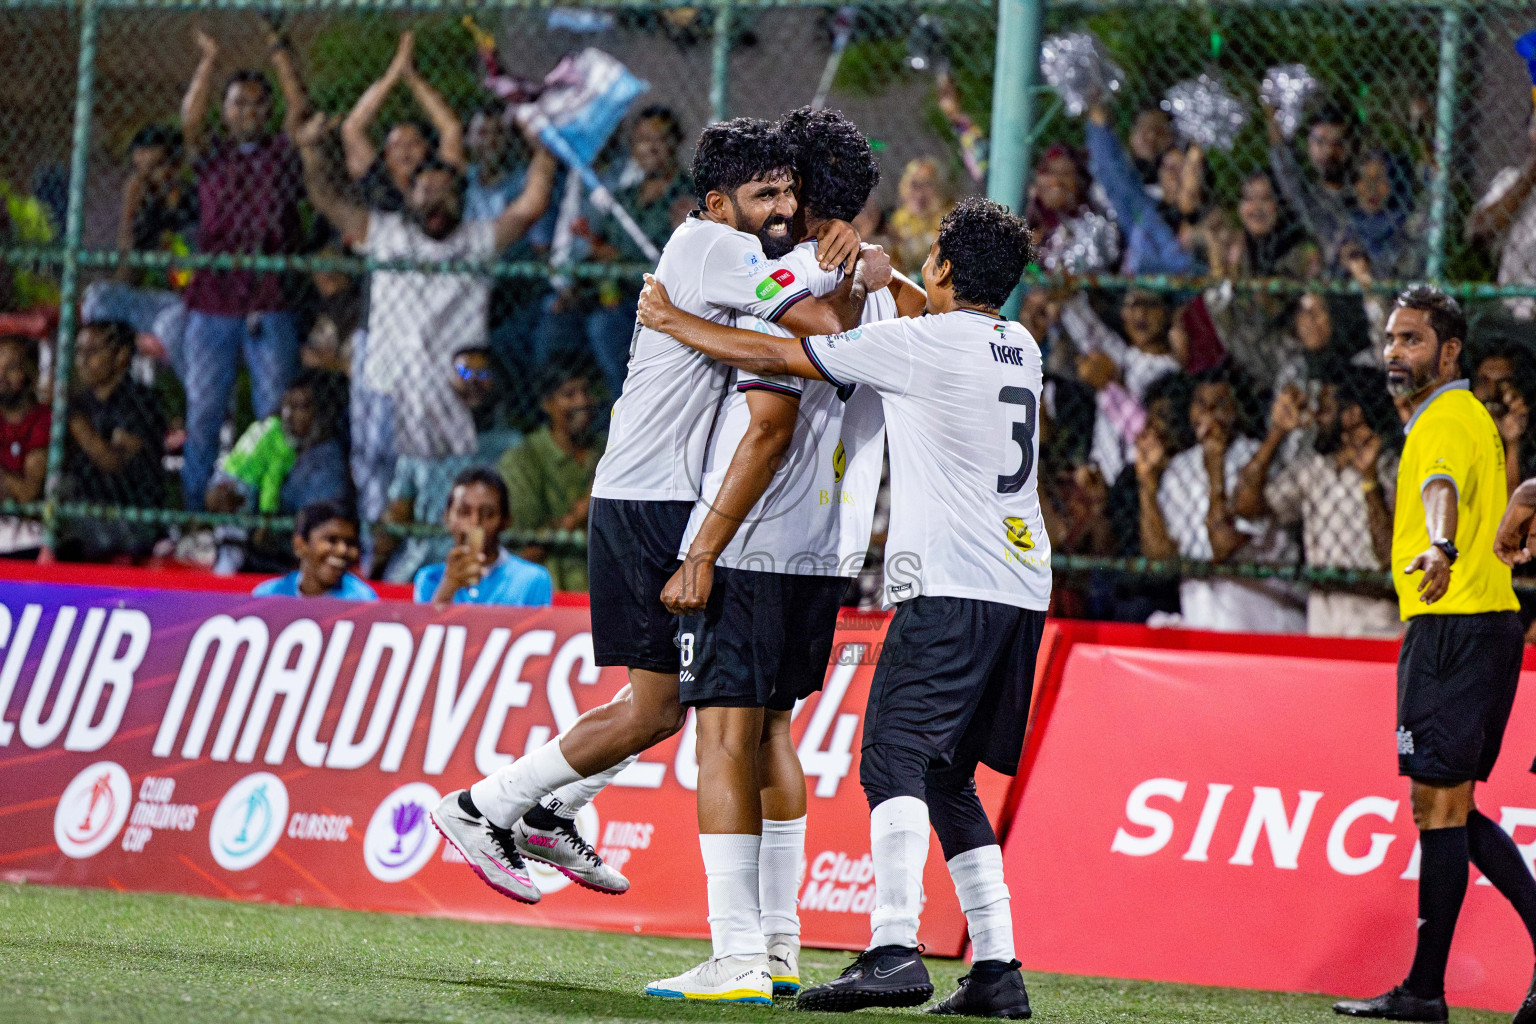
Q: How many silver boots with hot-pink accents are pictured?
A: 2